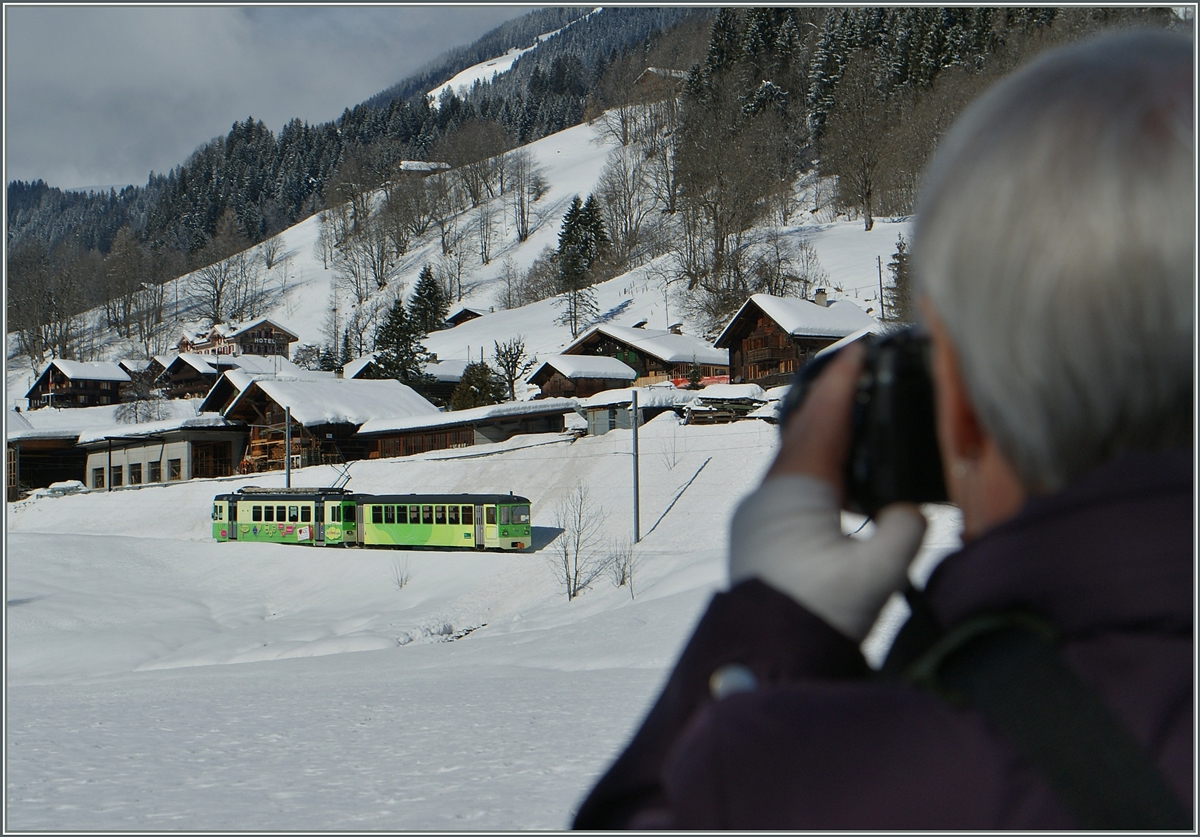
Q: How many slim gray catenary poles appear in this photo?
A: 2